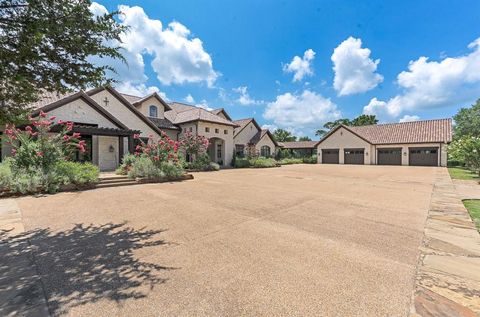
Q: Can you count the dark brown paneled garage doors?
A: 4